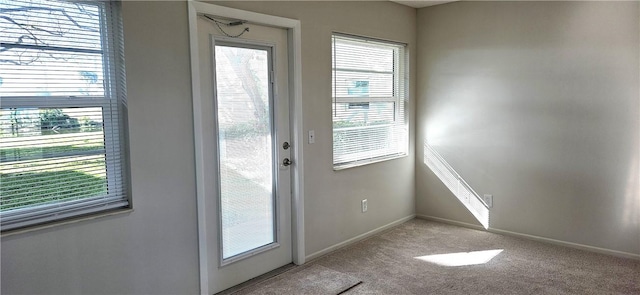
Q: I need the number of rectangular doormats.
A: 1